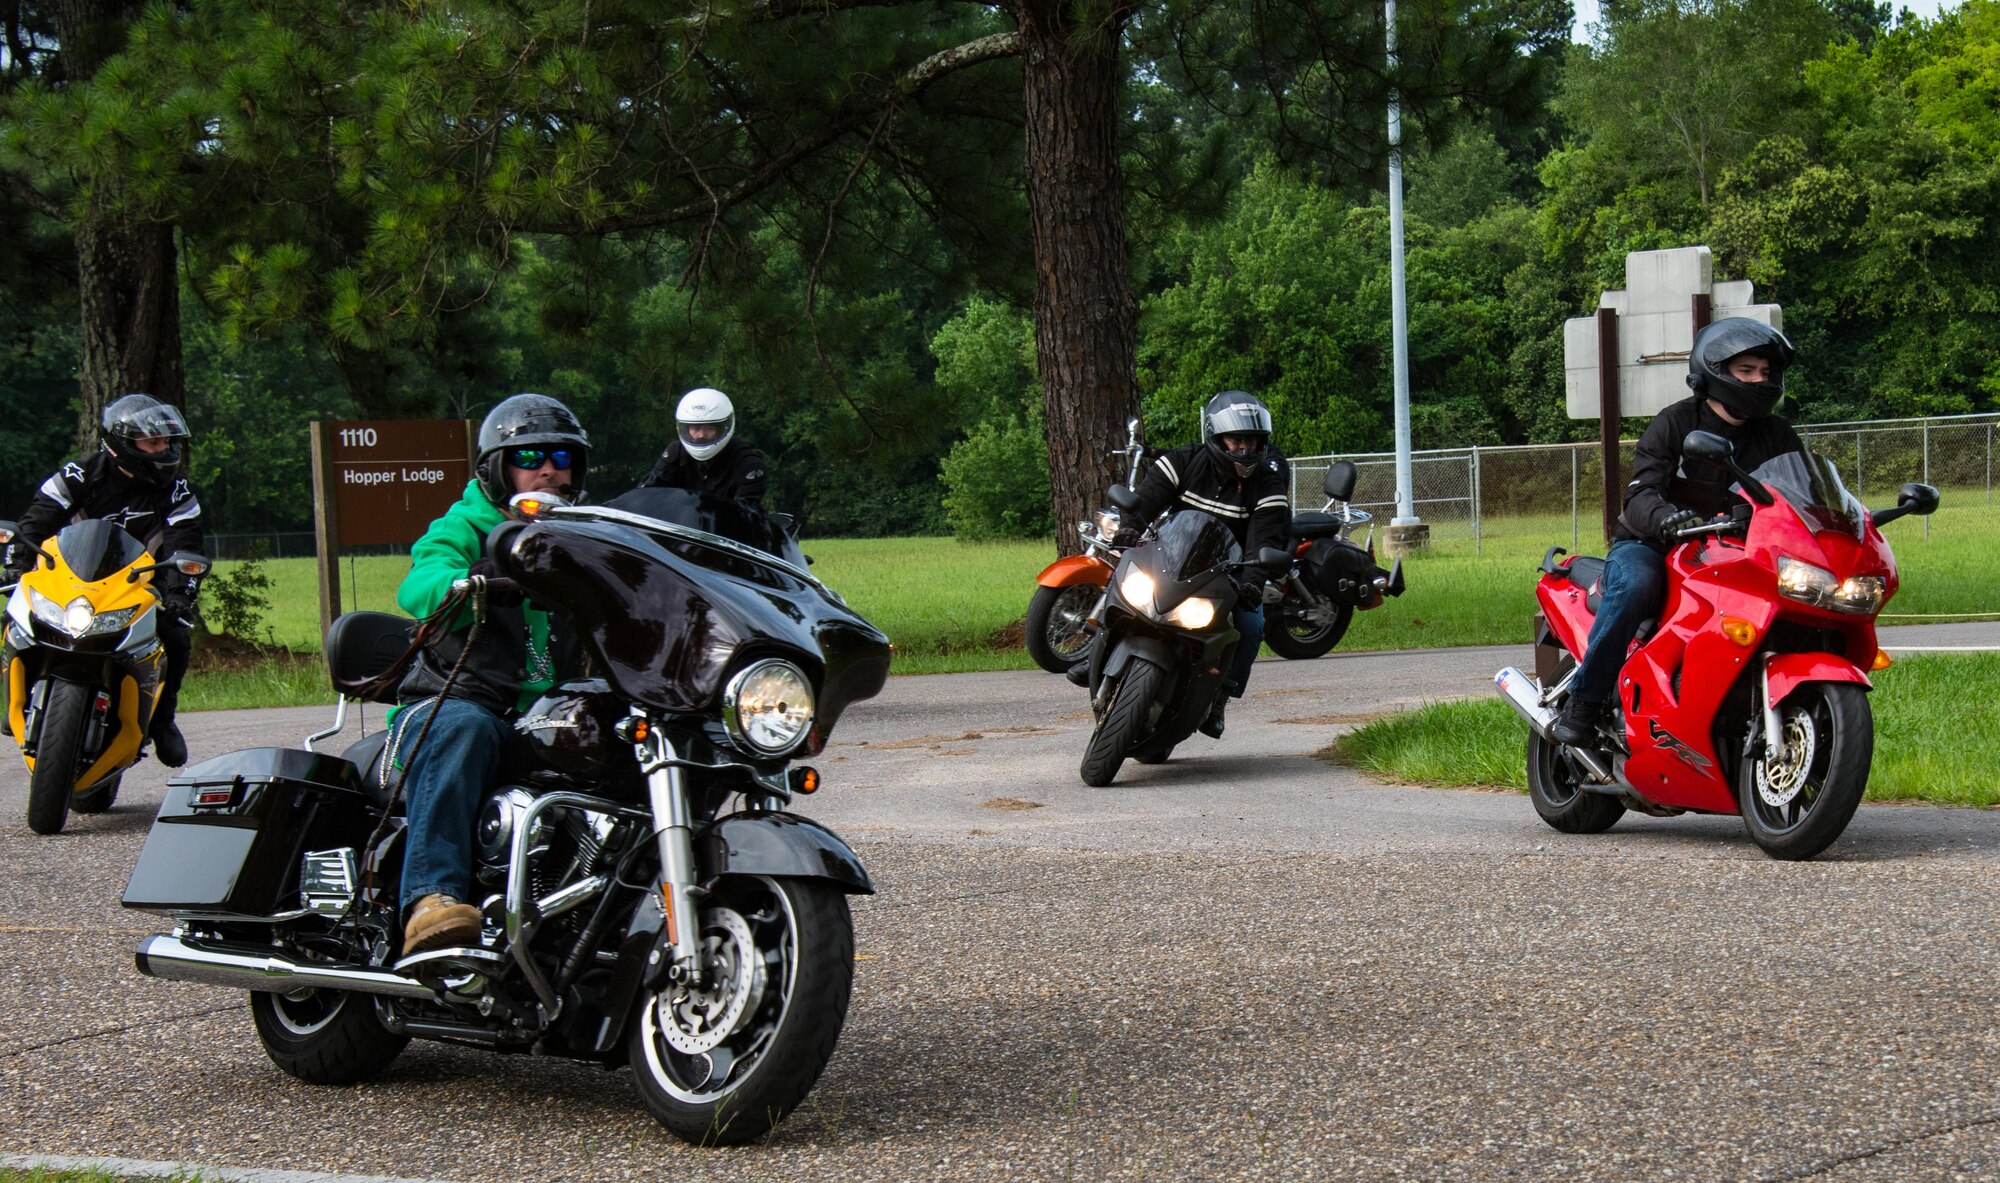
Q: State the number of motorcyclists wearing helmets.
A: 5